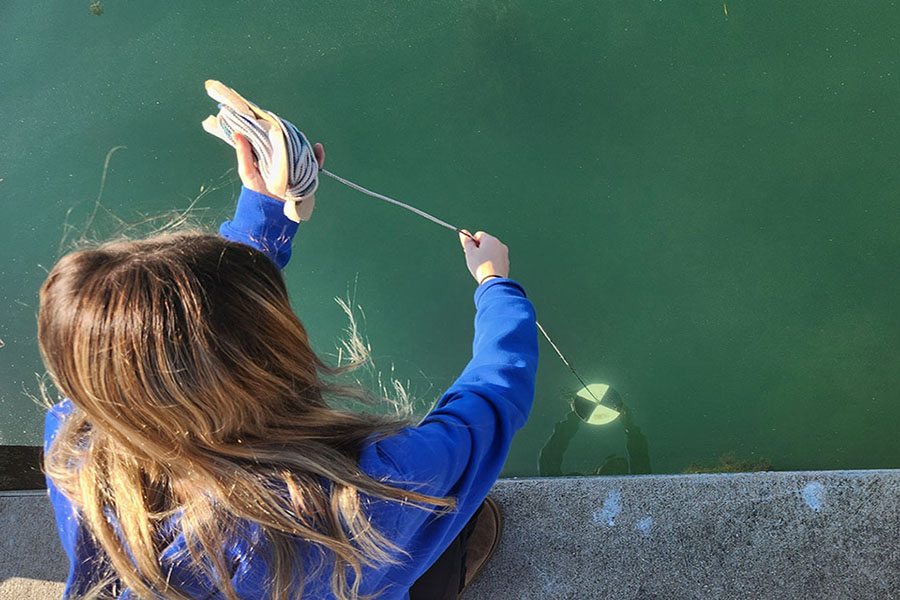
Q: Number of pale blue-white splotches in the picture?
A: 3